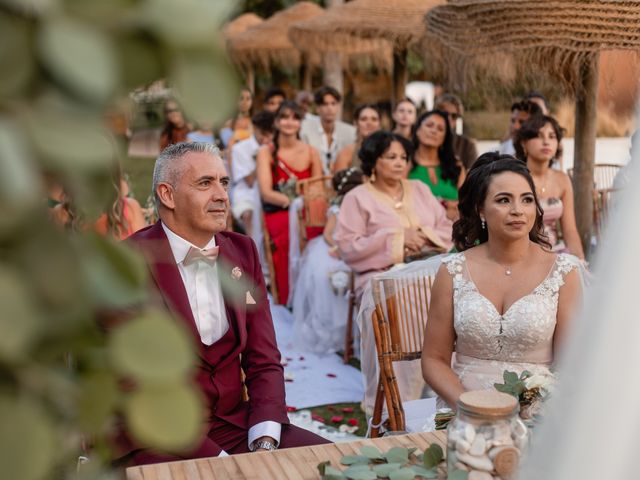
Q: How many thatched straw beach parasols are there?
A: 4